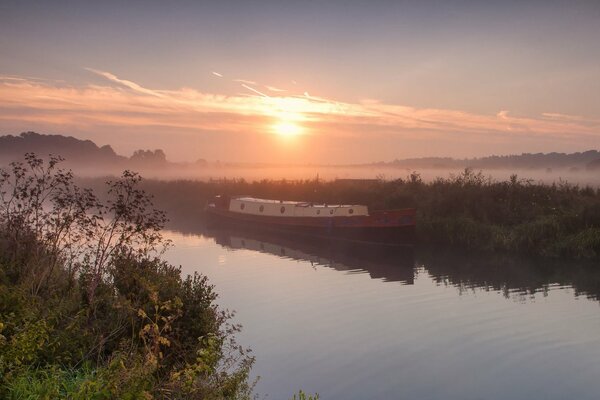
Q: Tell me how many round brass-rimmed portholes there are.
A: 6